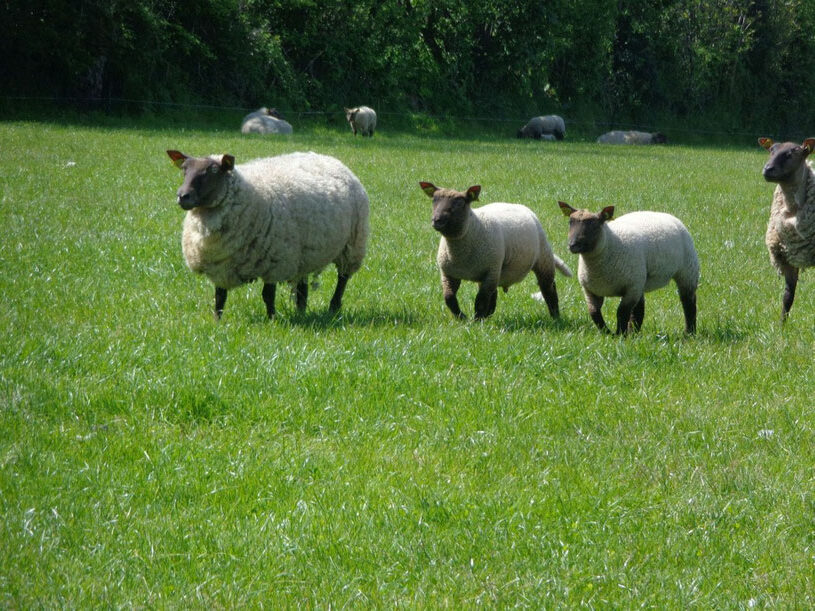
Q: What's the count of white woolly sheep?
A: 8